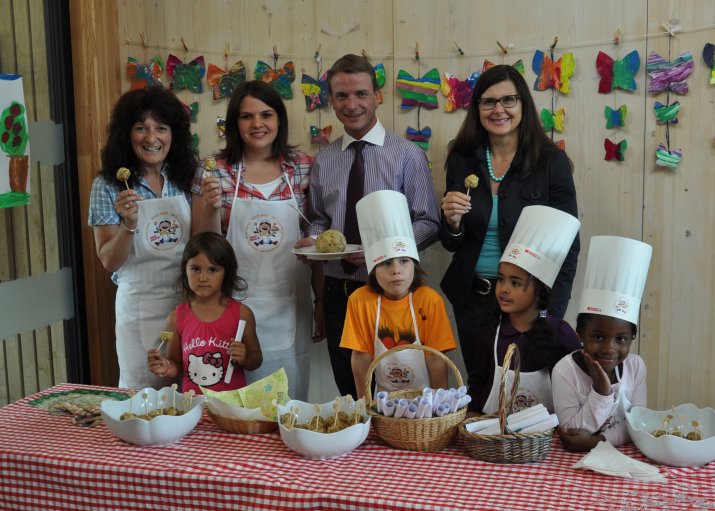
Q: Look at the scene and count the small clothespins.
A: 12